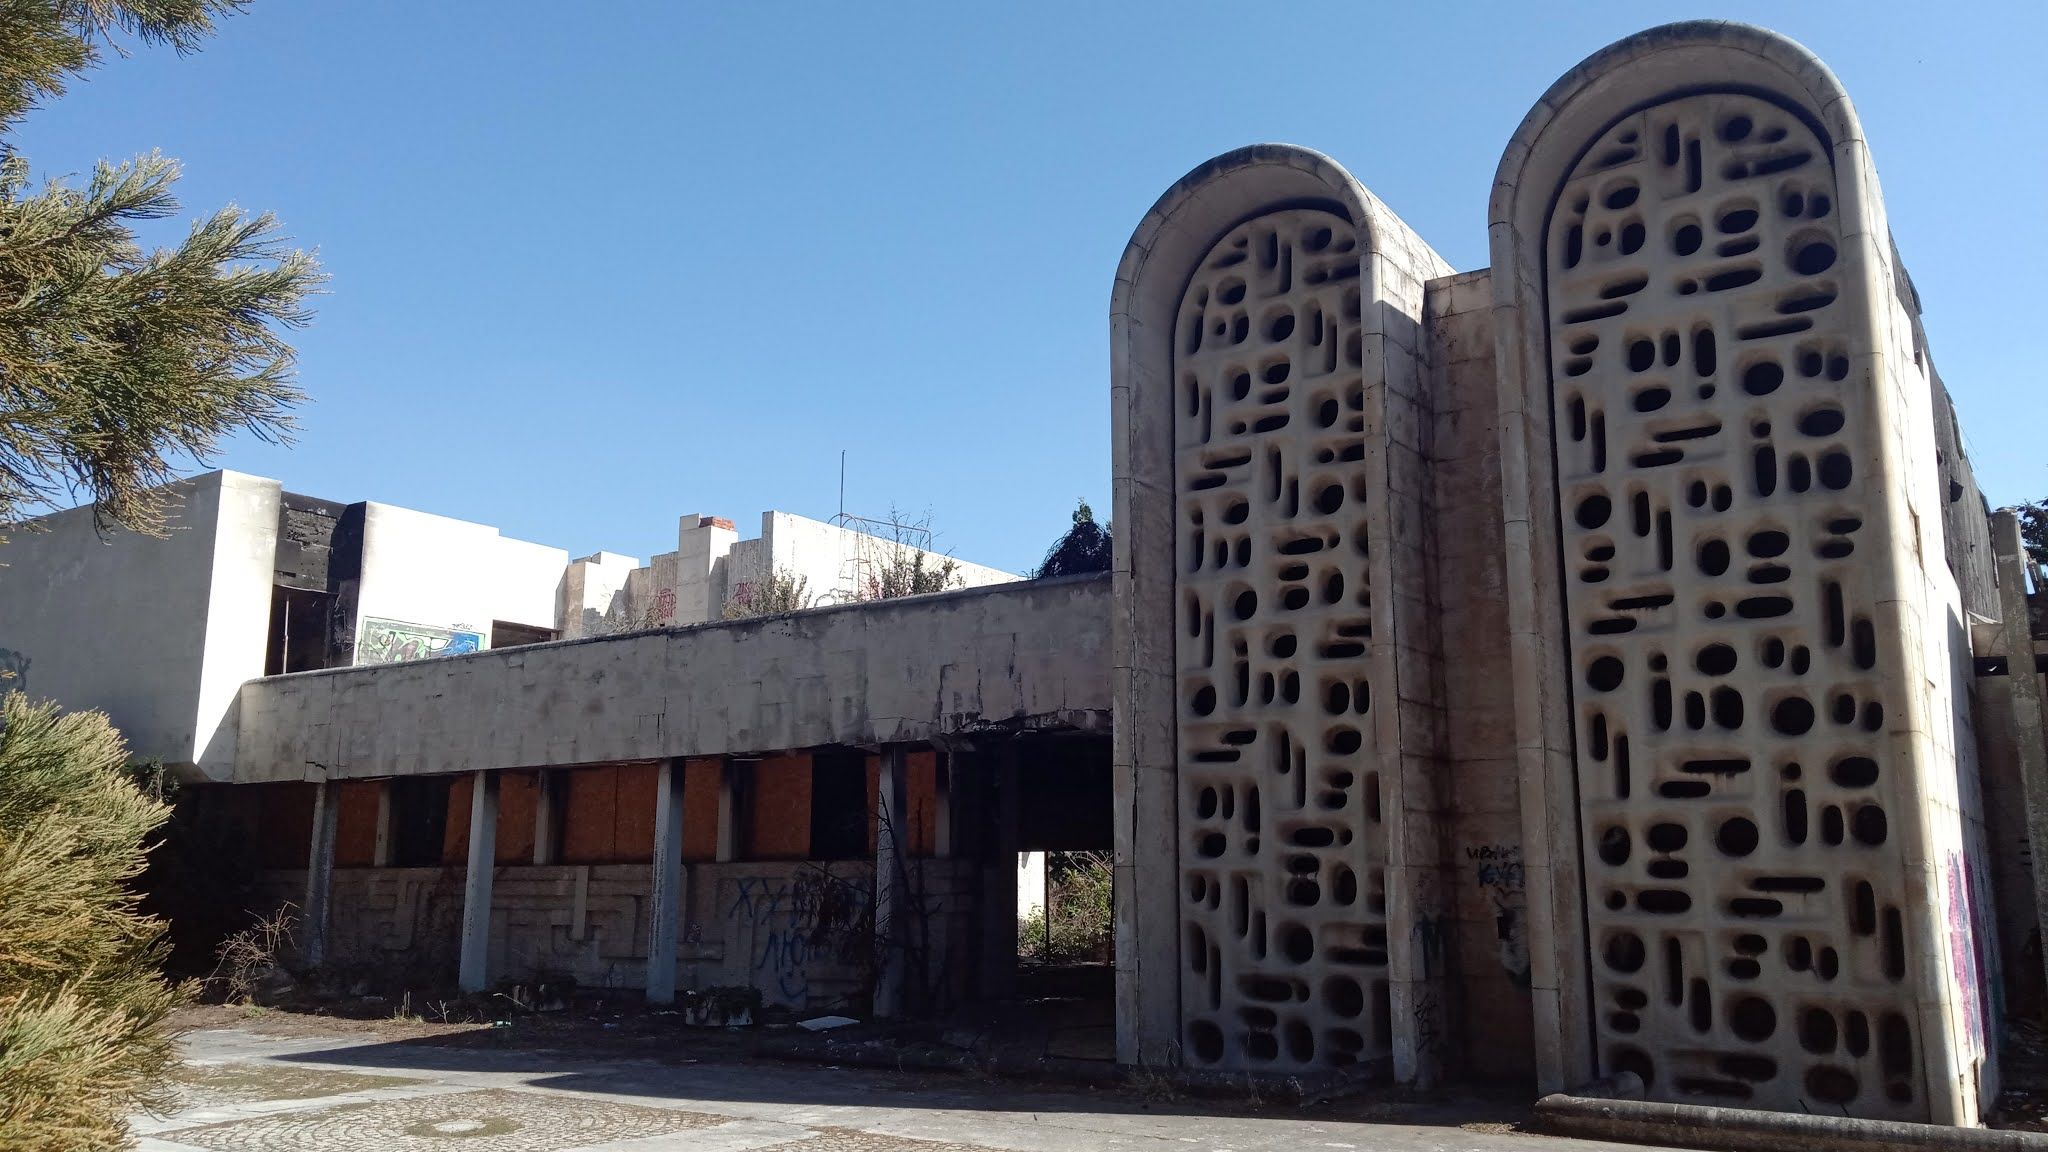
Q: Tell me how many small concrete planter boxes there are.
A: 2